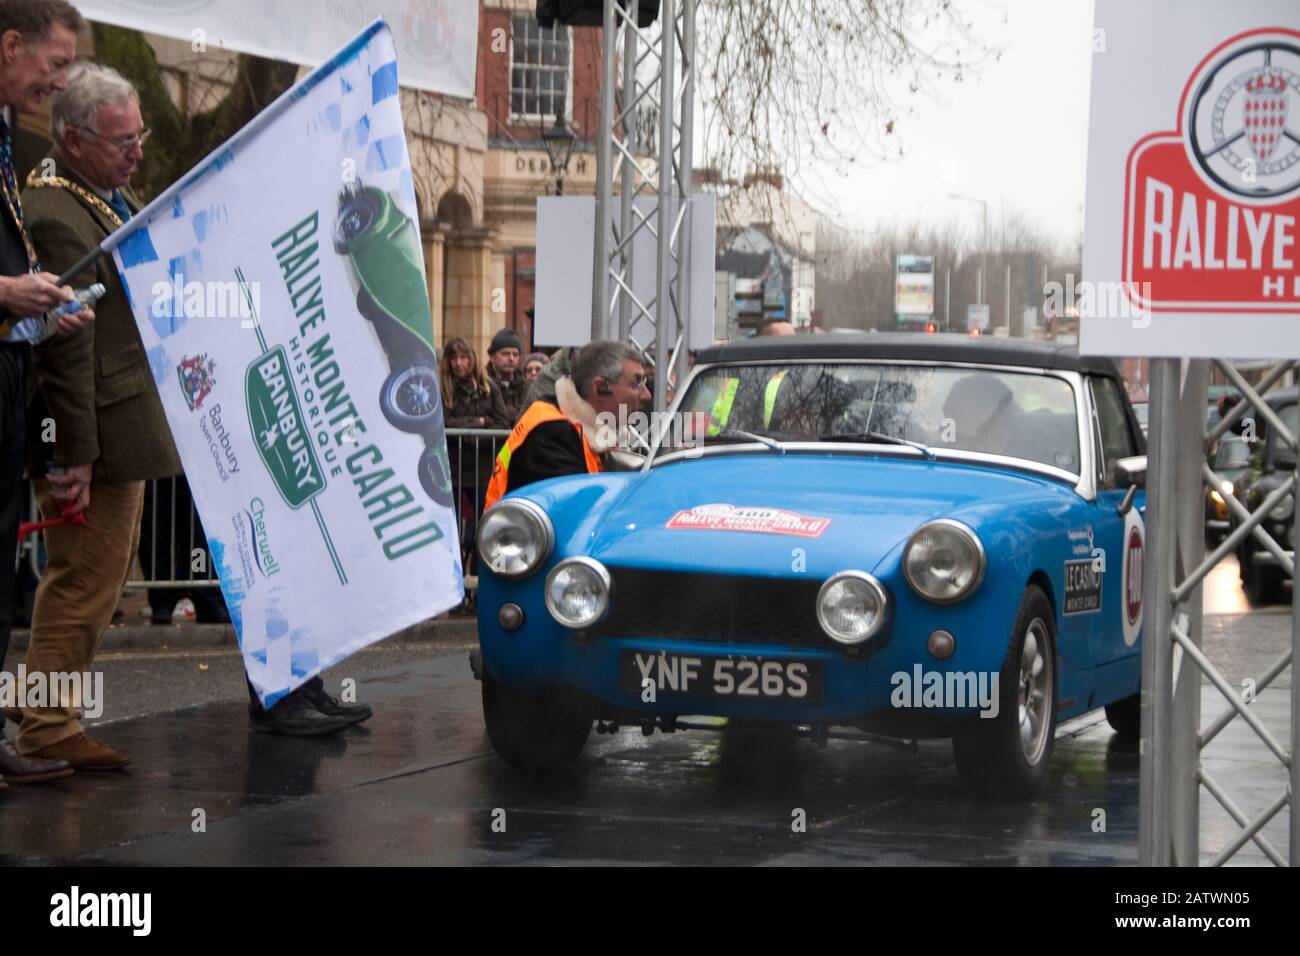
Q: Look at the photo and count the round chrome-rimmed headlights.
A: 4